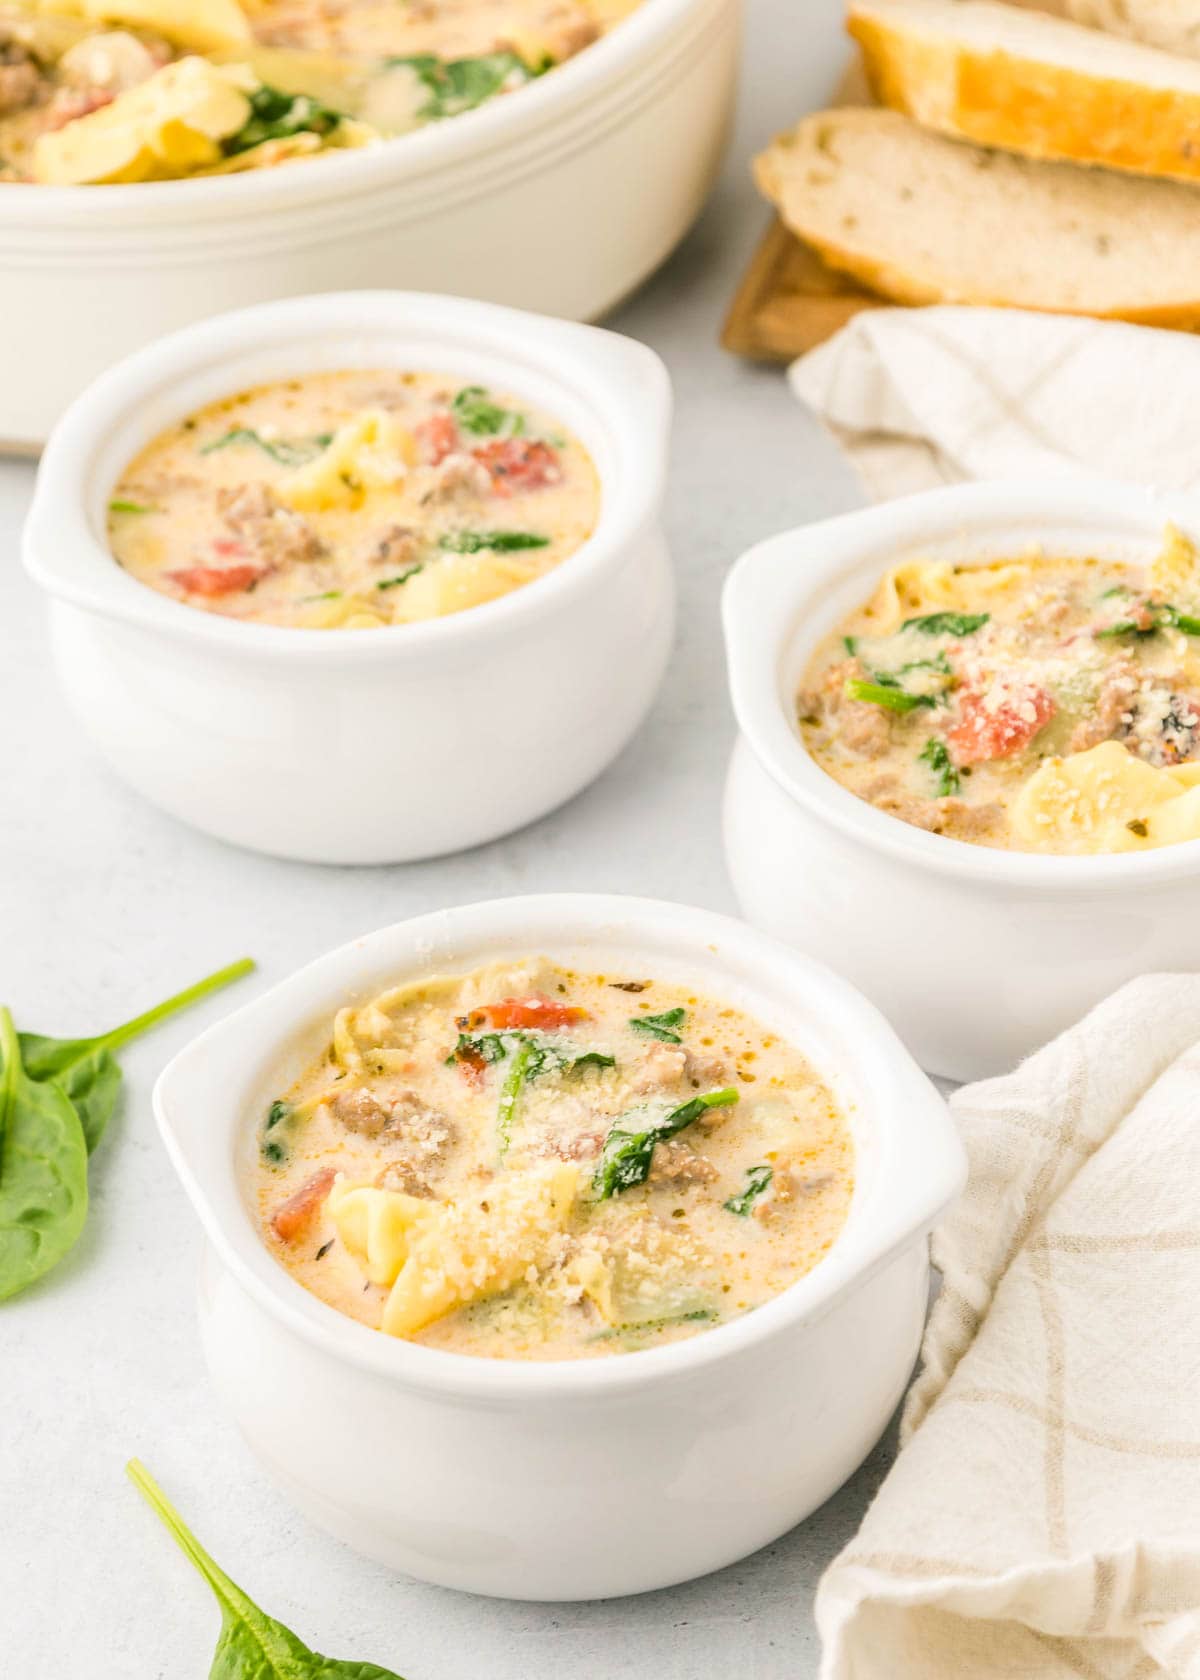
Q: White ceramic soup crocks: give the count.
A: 3